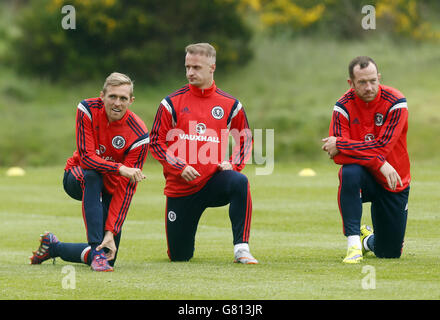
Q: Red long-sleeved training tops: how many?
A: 3